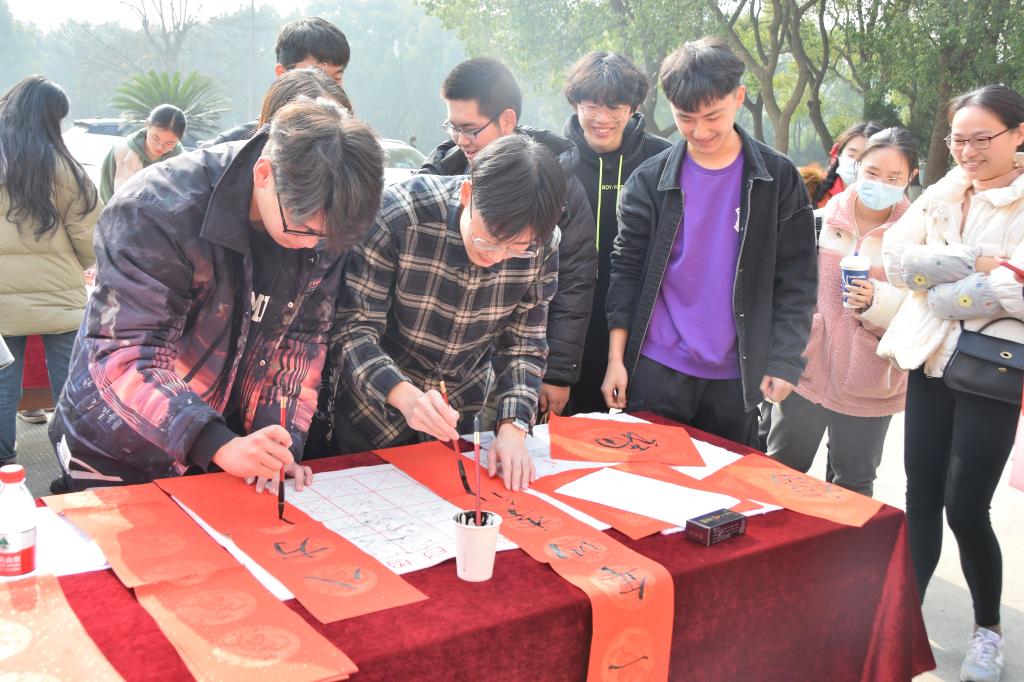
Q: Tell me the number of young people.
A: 12